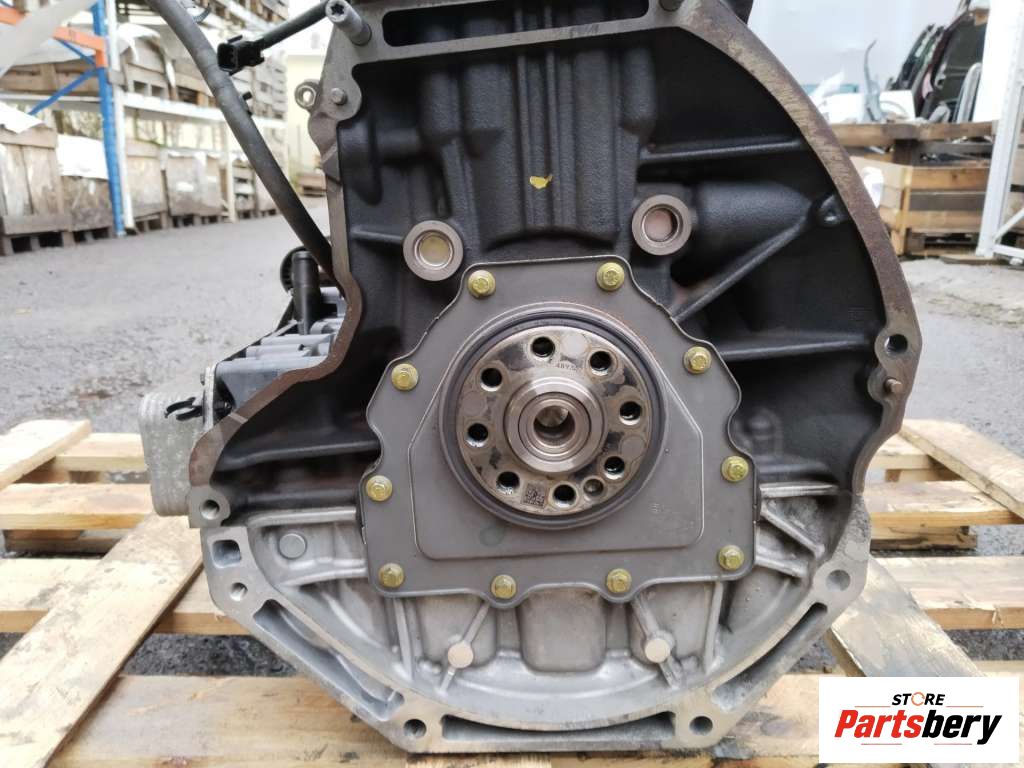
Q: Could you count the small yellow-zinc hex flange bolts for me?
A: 10